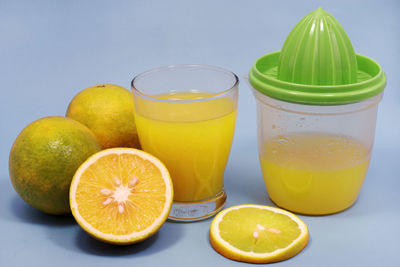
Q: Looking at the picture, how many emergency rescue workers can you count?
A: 0